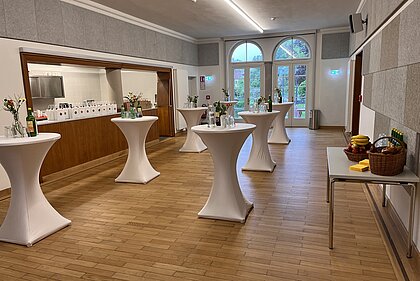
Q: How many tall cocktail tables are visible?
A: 7